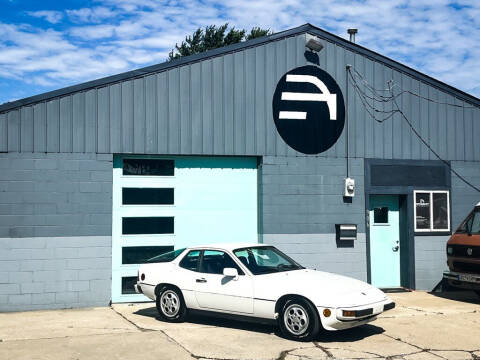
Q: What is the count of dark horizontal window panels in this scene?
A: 5